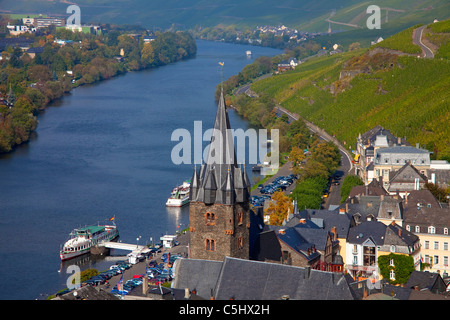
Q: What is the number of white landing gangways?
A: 1